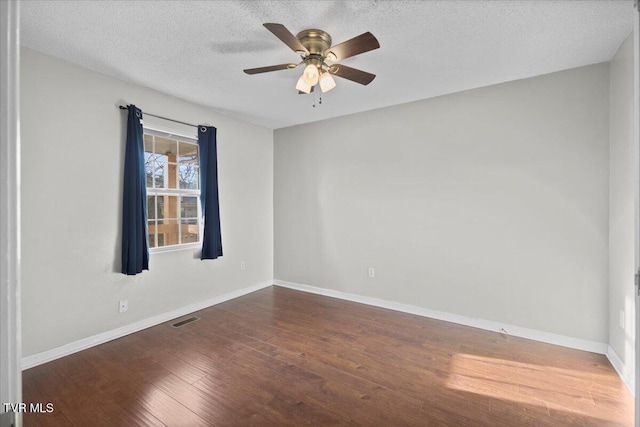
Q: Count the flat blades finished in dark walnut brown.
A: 5